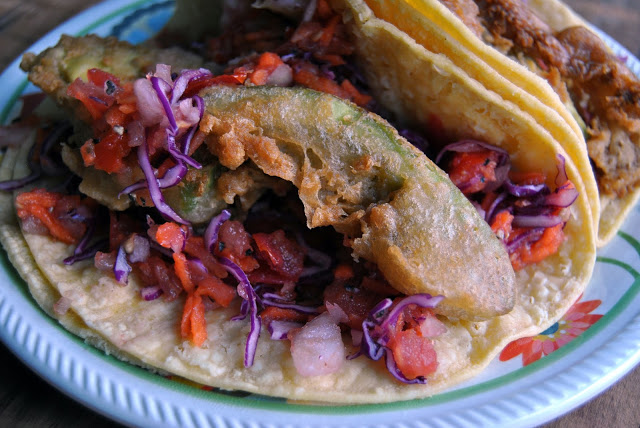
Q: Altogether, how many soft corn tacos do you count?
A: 2